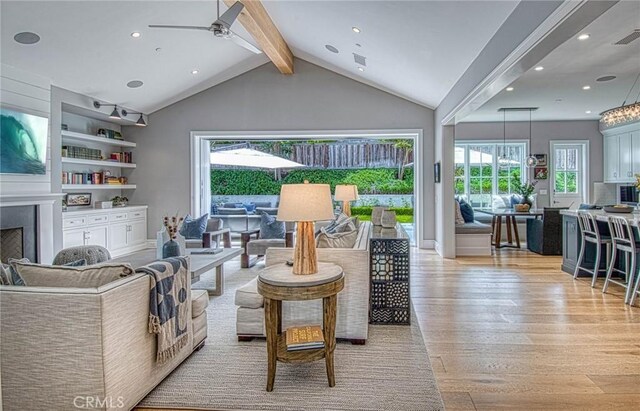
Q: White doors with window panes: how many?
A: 1